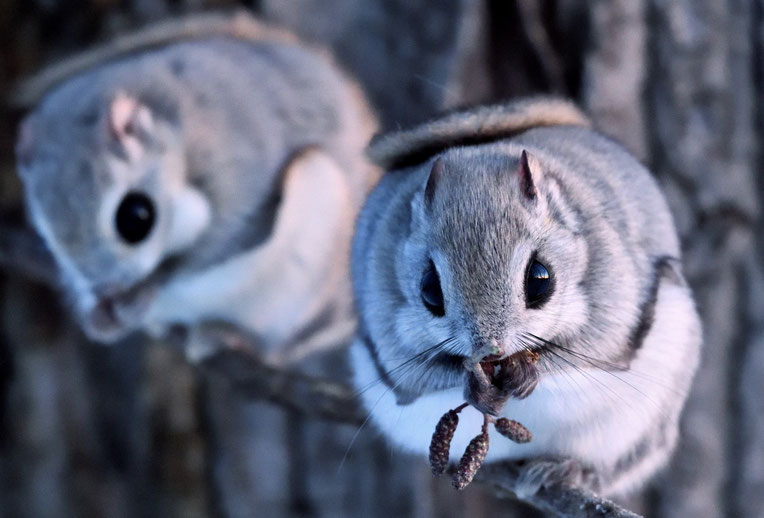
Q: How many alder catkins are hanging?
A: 3